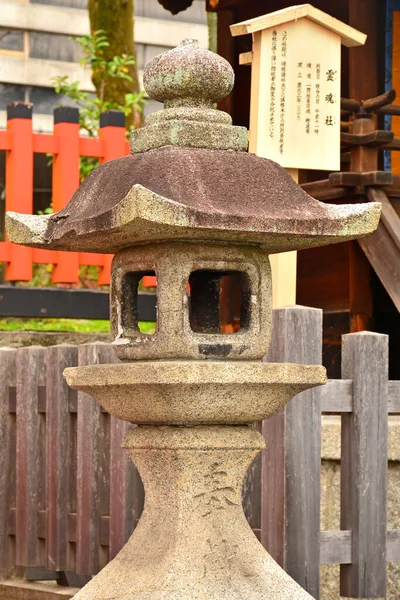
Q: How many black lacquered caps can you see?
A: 3